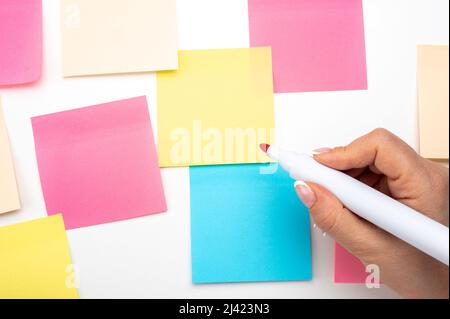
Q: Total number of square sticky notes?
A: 10